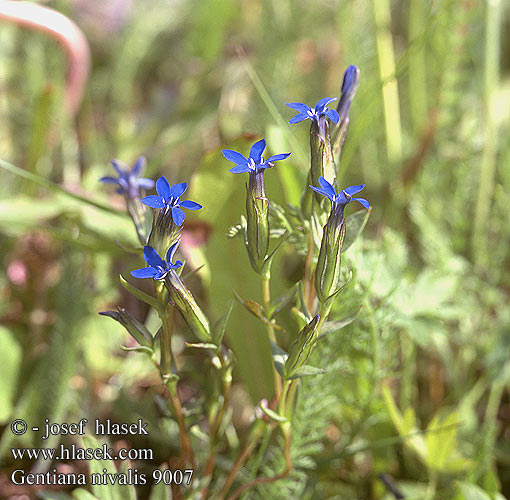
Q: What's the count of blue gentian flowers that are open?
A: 6